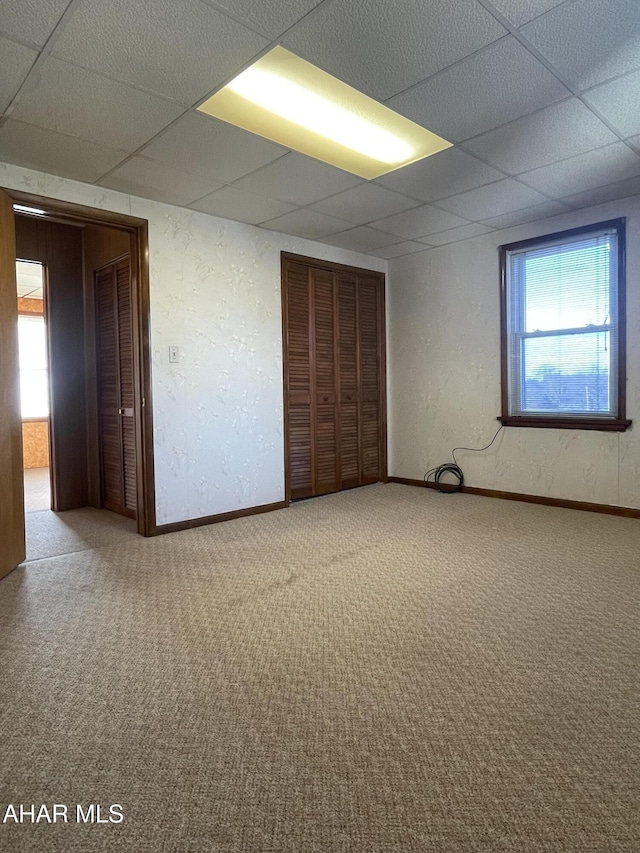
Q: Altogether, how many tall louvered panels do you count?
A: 6